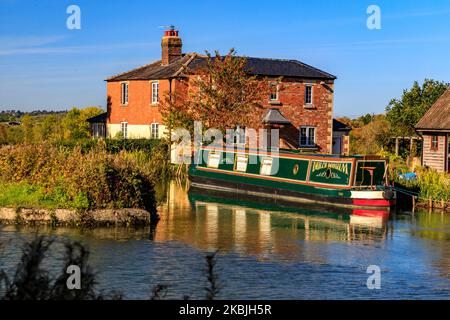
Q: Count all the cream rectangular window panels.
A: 3